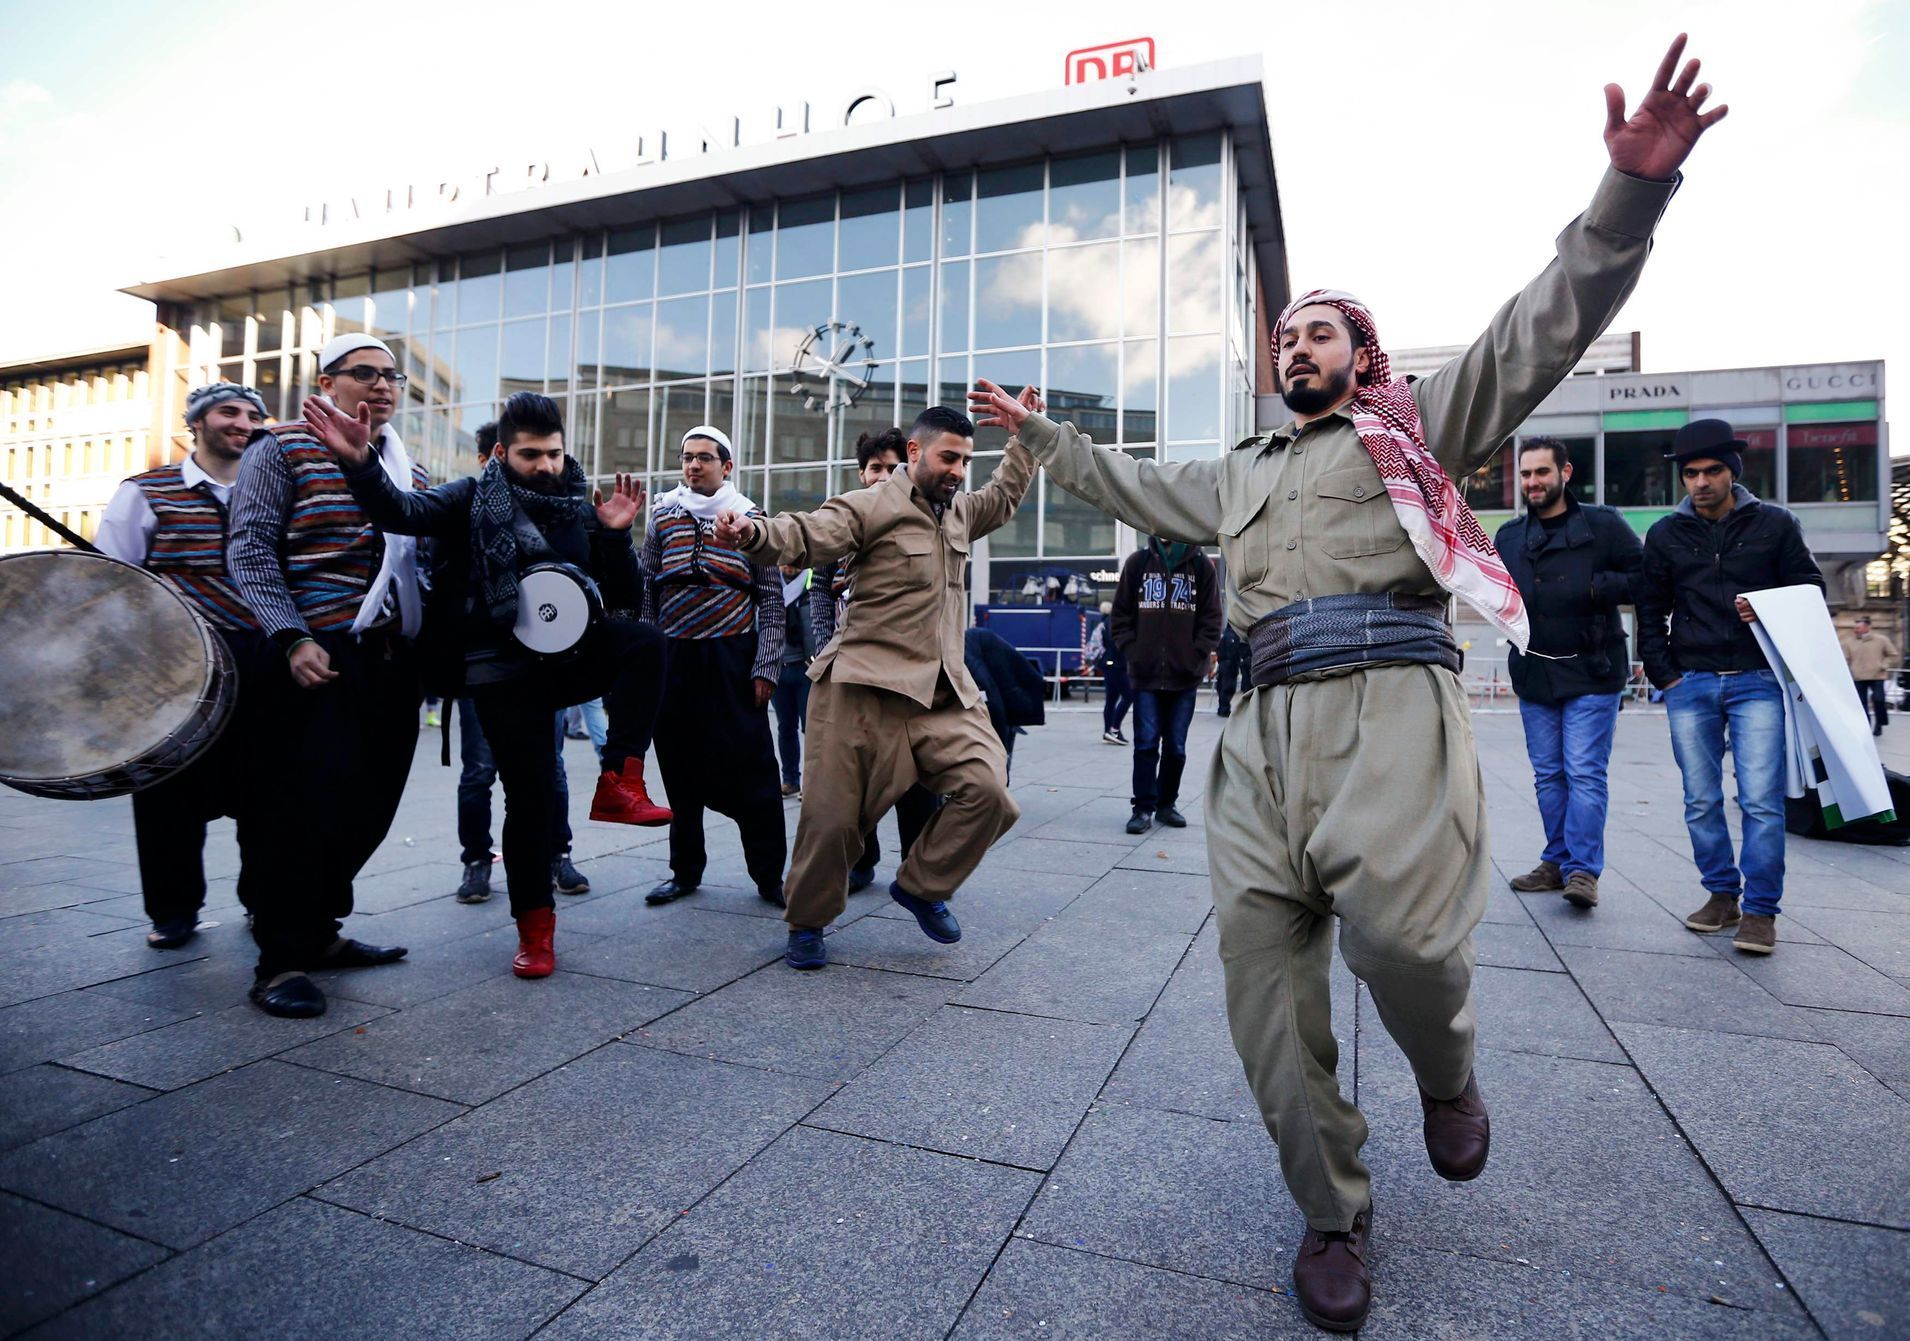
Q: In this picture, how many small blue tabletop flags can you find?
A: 0